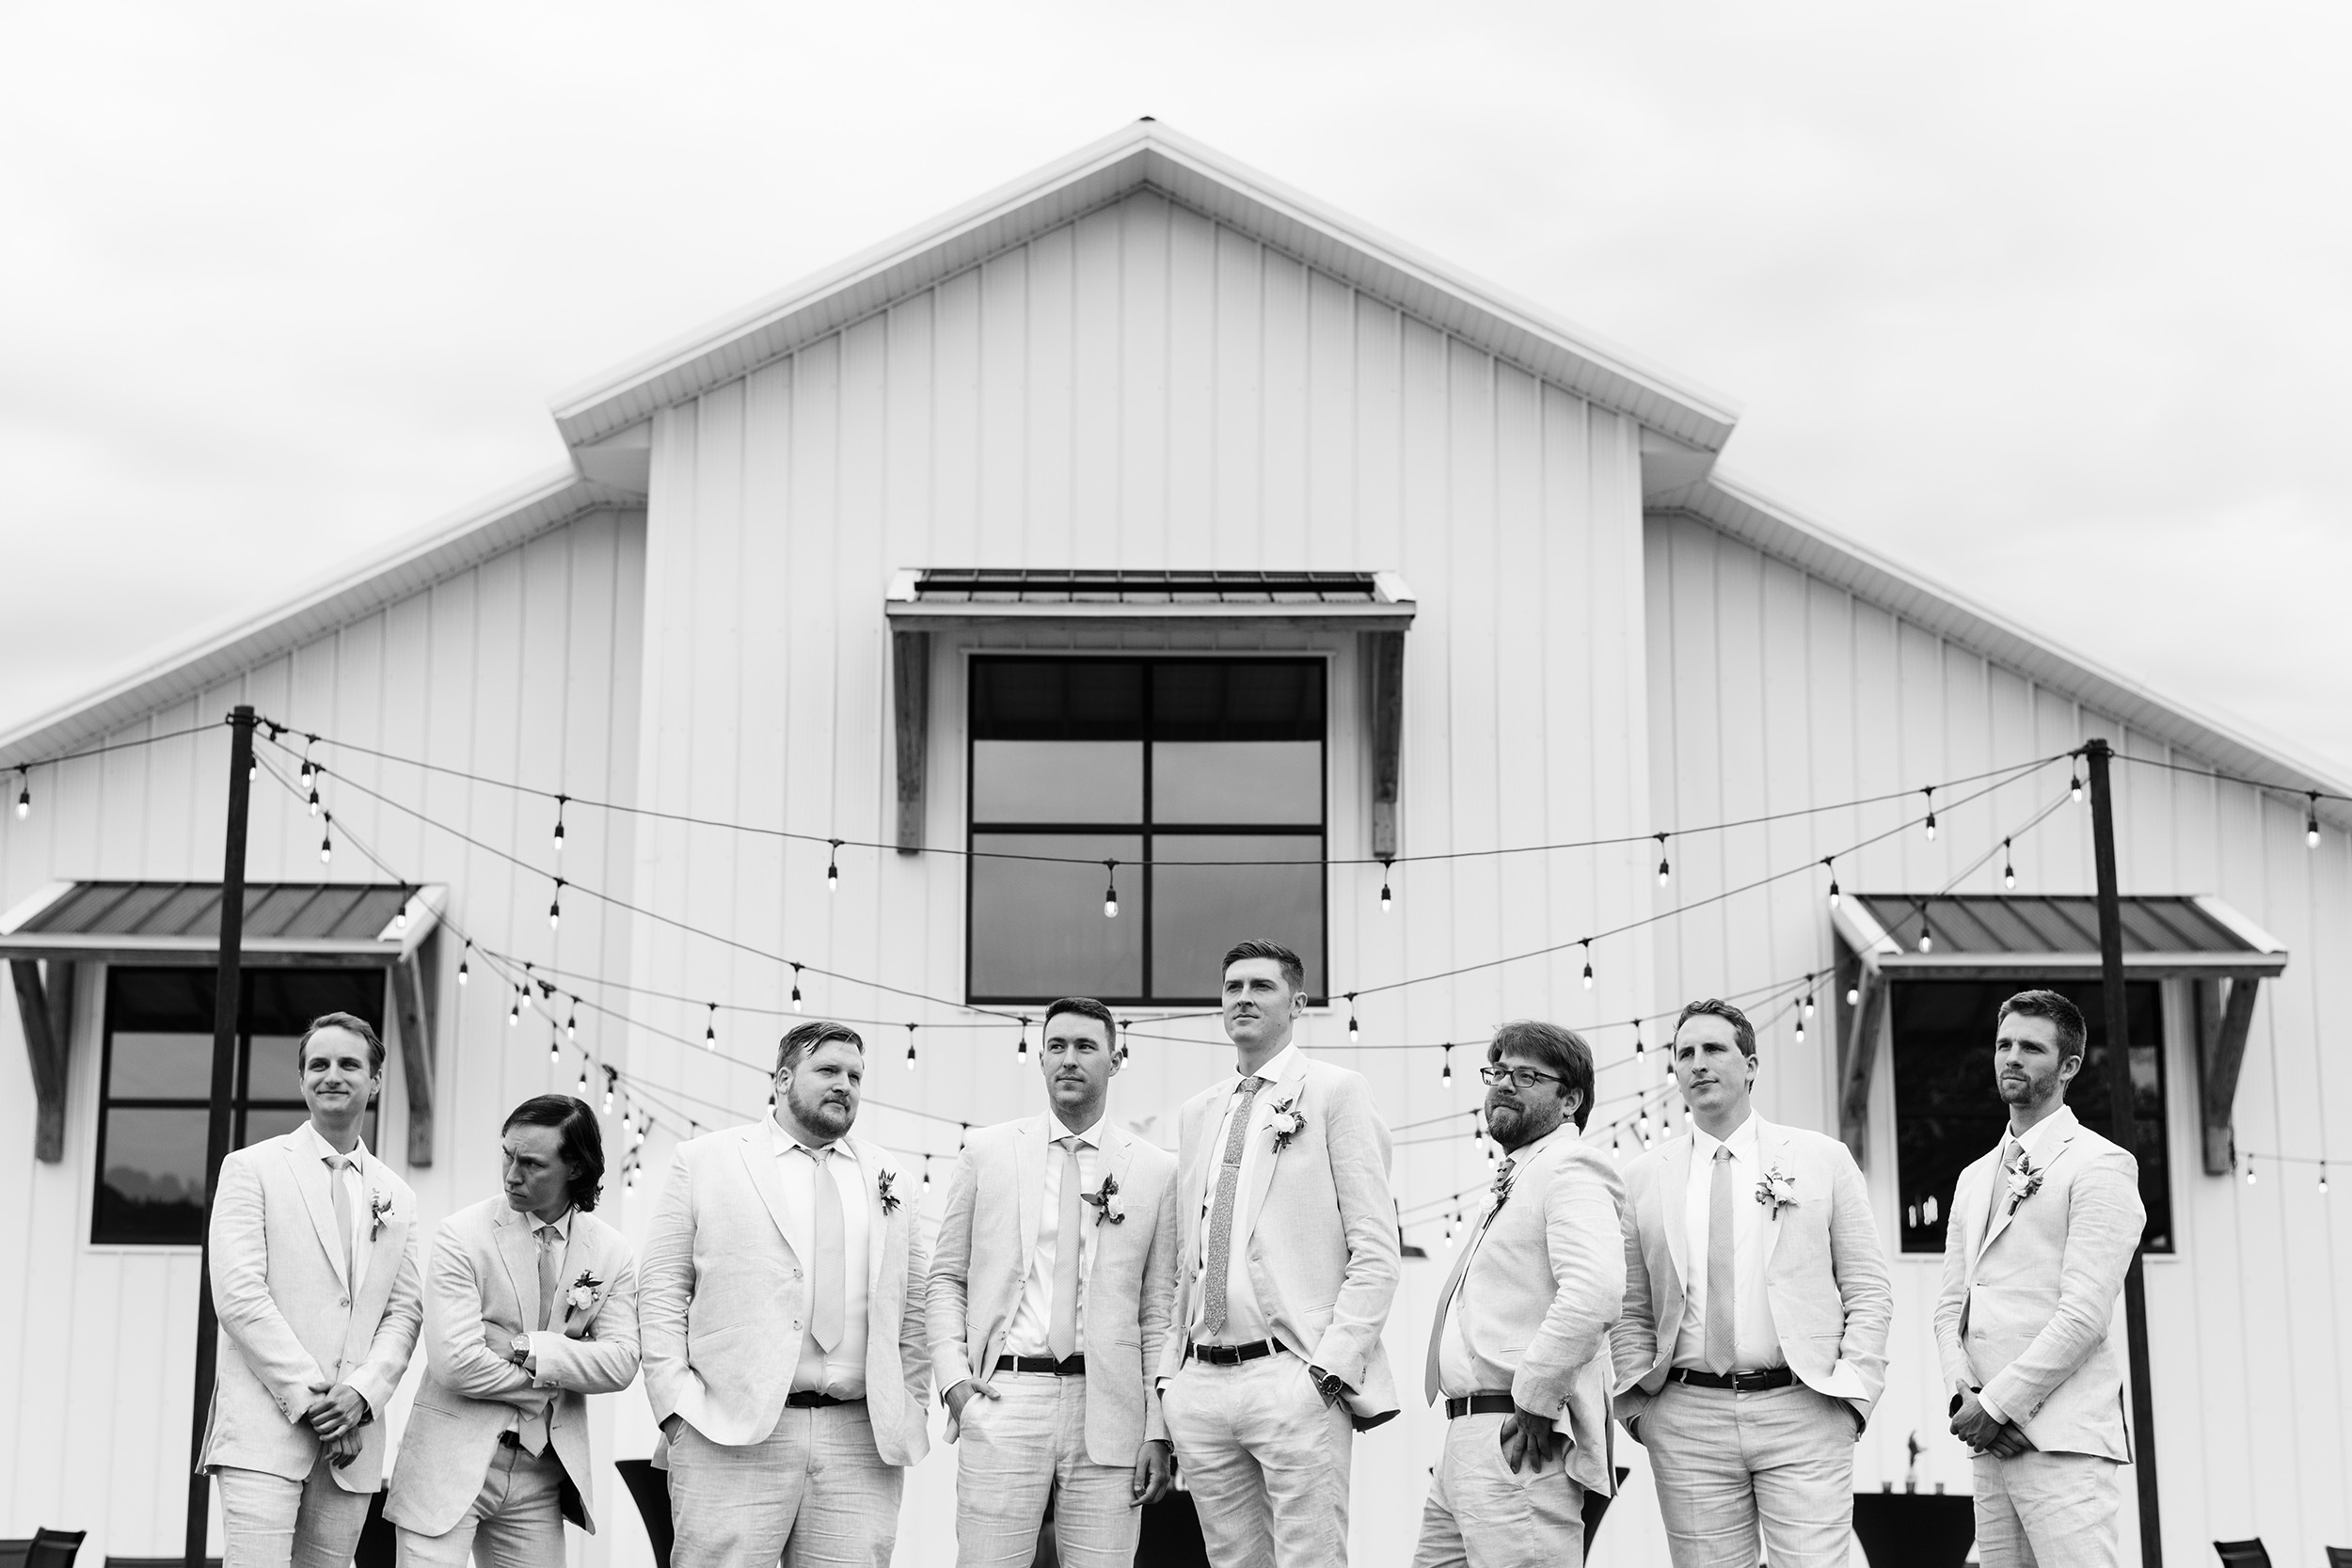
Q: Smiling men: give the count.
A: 1